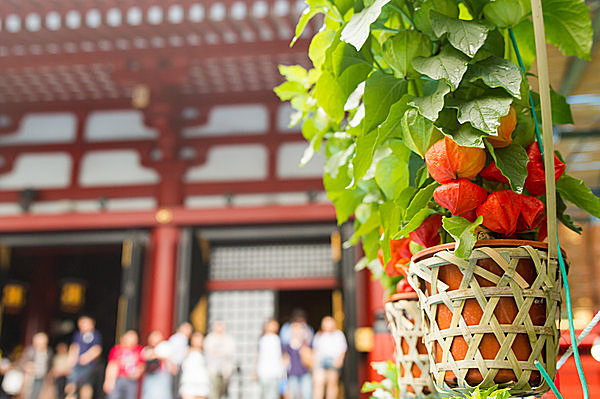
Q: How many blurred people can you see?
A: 12